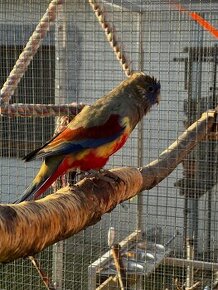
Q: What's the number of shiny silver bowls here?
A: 3